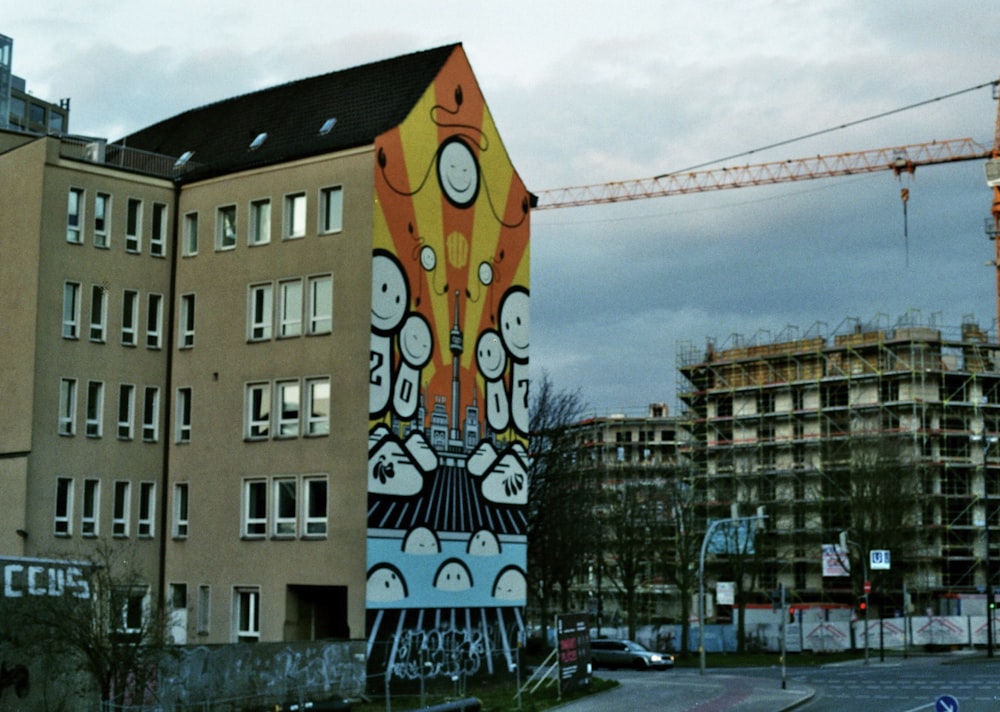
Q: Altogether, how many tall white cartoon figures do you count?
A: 4